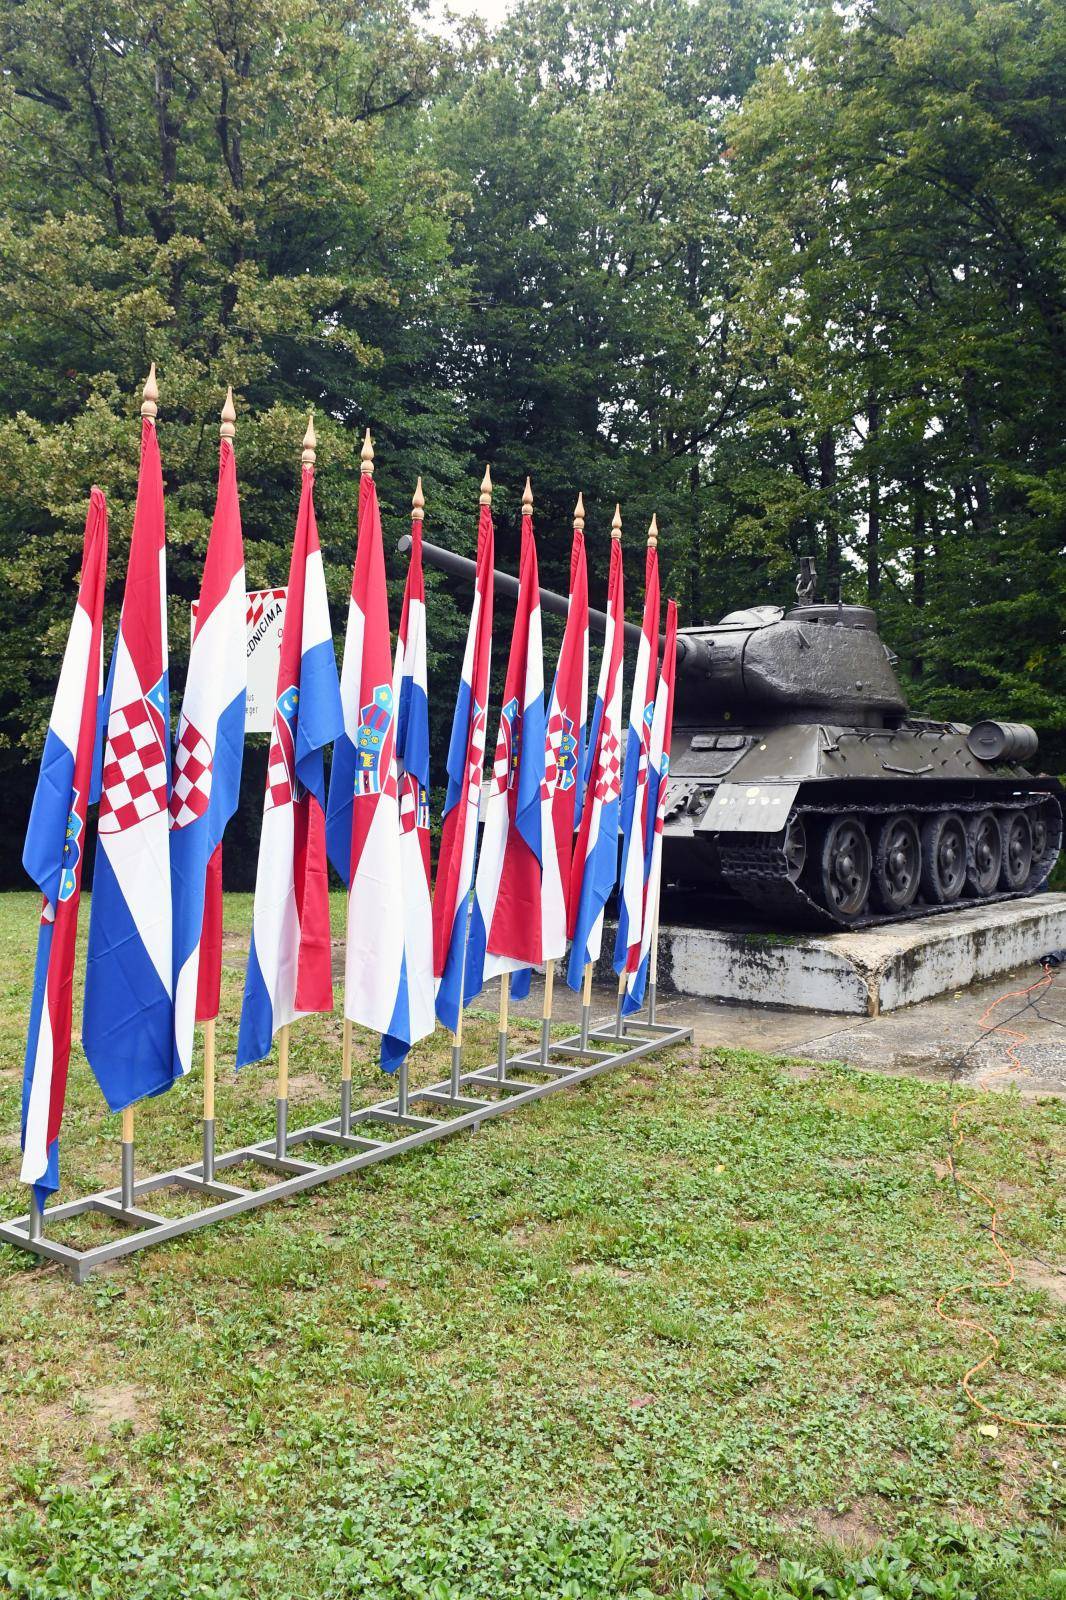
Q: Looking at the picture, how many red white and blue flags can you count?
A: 12